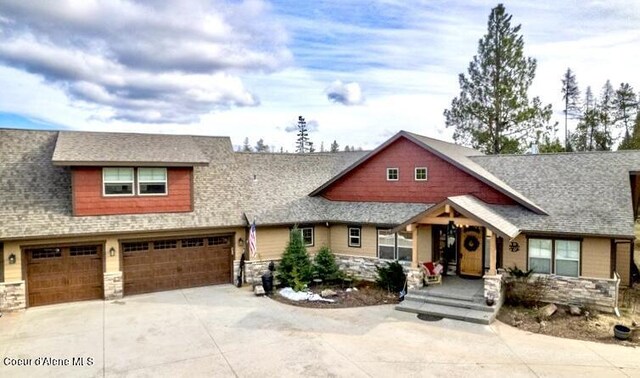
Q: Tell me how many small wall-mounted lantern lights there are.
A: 3